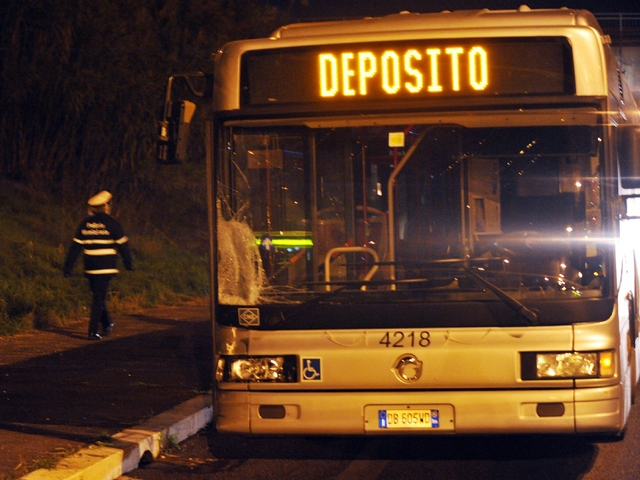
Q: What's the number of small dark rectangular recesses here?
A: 2